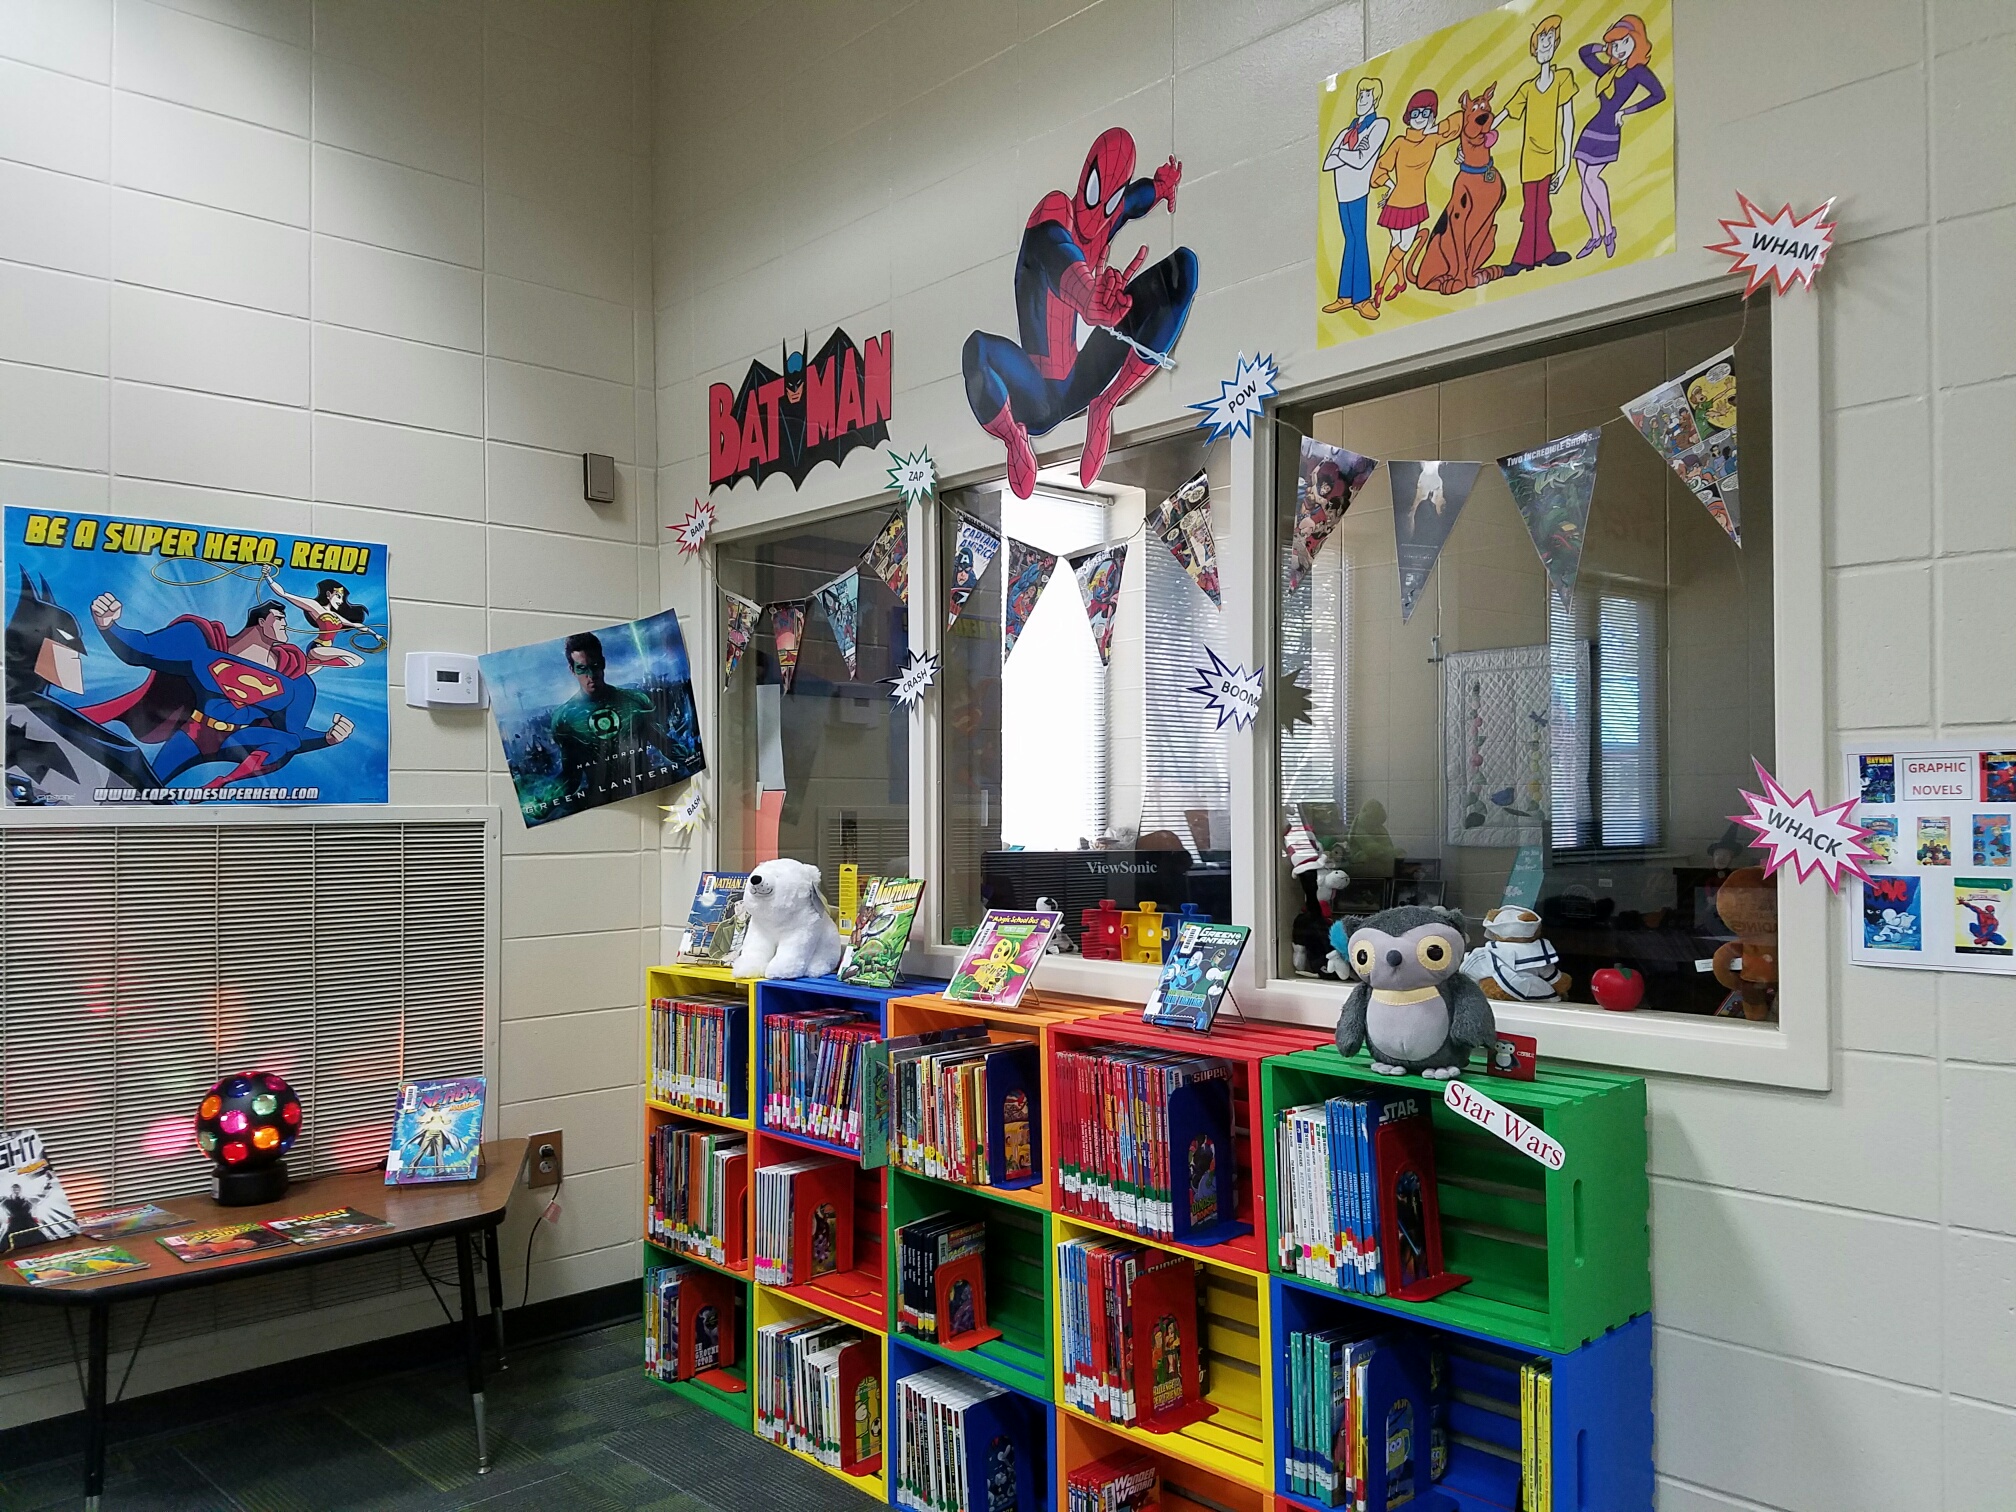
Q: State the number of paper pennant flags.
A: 12